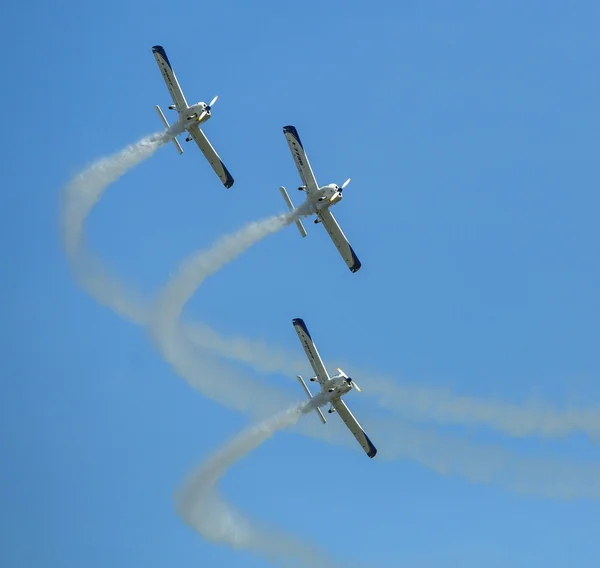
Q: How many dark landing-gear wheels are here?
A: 9